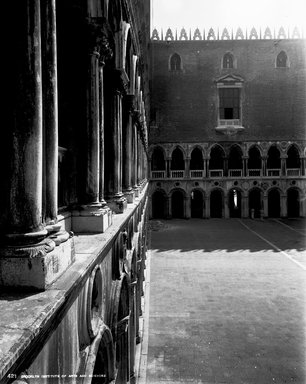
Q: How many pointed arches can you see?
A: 11